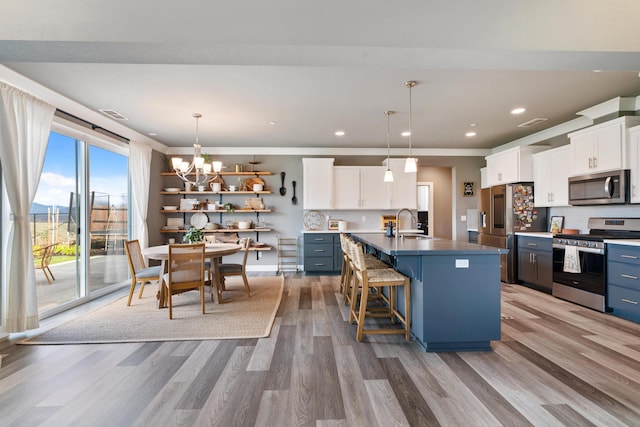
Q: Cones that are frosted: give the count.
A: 7